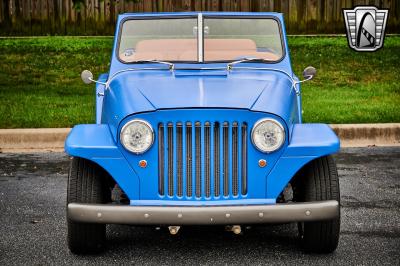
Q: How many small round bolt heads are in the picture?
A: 6